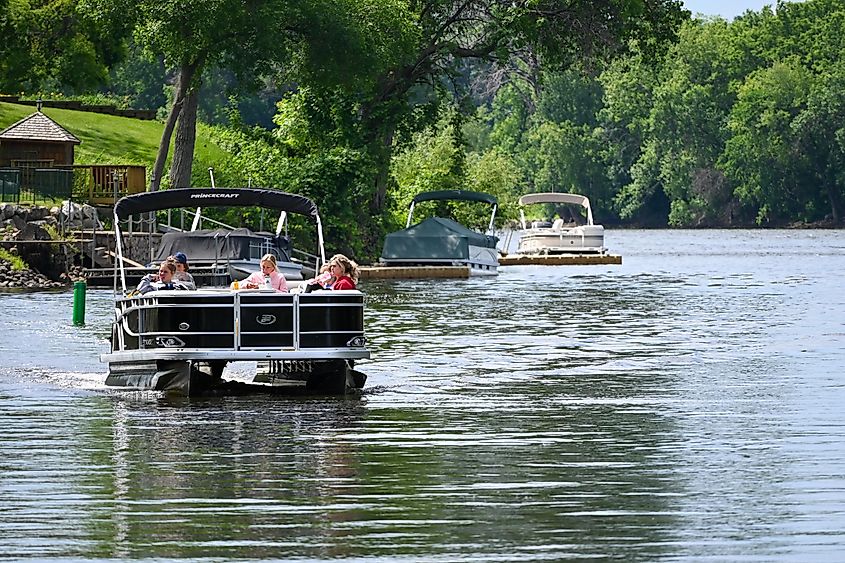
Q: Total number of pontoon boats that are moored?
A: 3